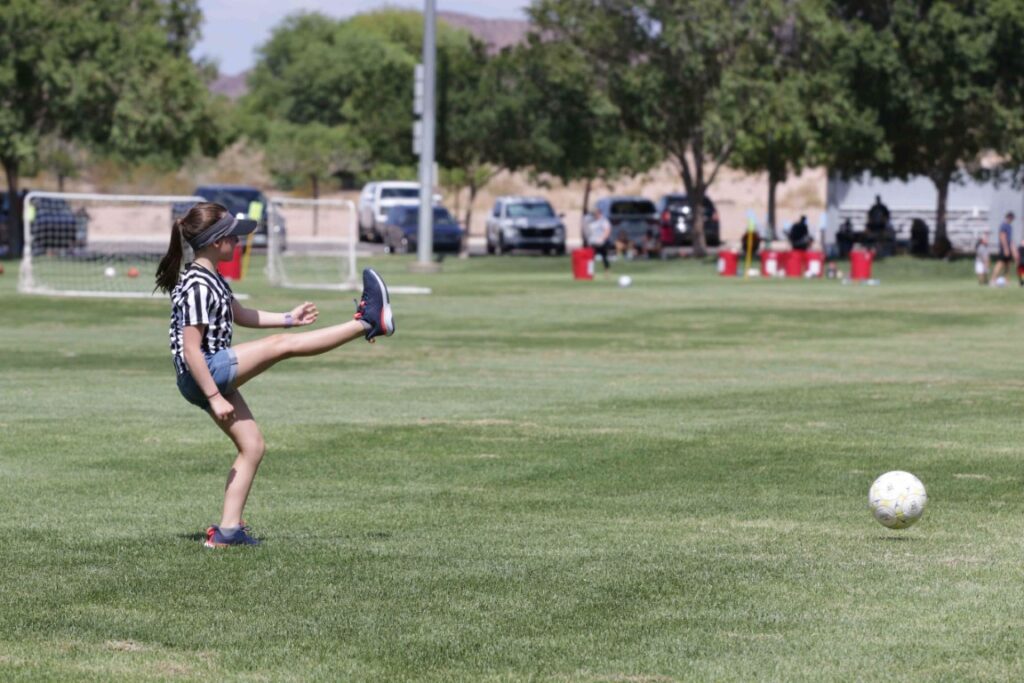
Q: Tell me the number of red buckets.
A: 7